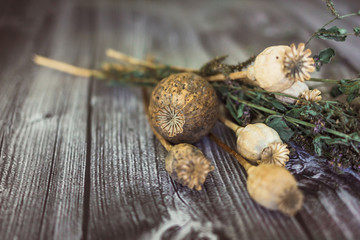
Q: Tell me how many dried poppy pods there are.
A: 6